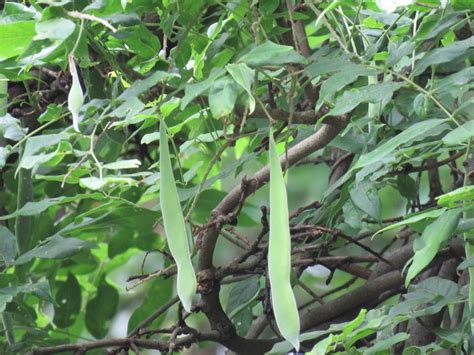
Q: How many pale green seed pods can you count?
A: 3